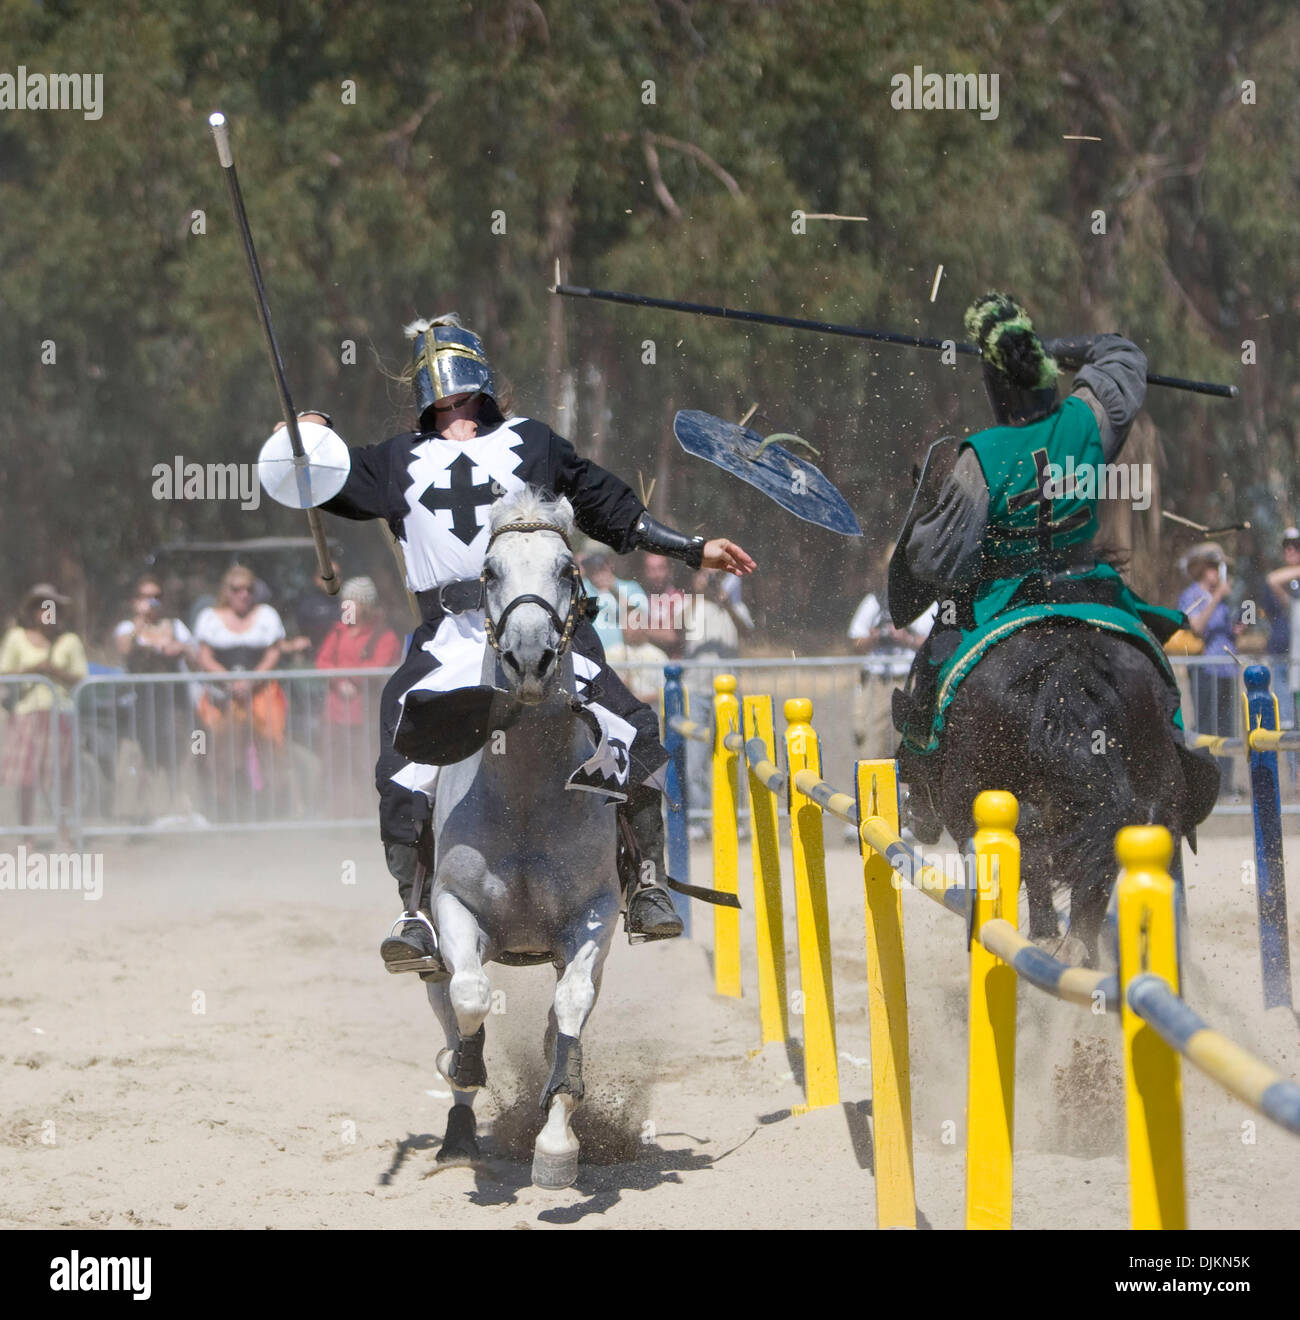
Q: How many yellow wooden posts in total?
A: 6